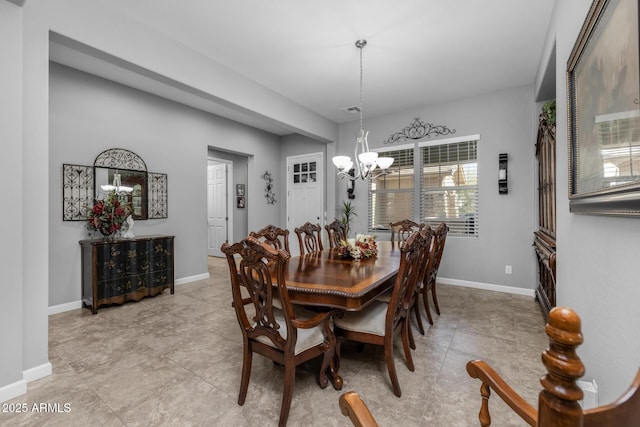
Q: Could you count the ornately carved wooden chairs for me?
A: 8